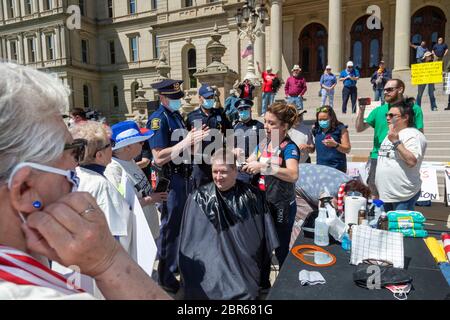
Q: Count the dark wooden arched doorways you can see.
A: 3